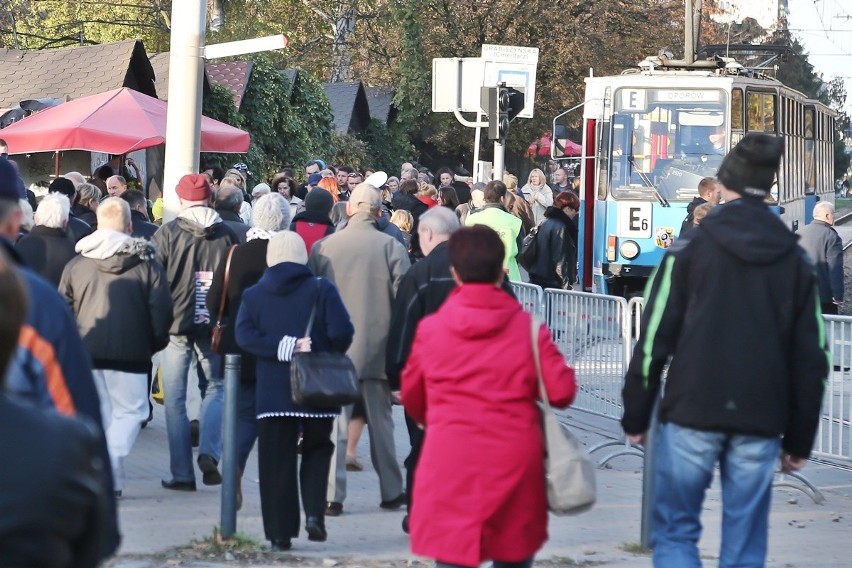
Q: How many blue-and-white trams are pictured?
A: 1